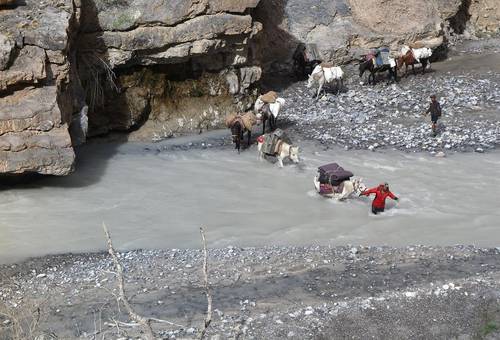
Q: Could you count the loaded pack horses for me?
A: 8